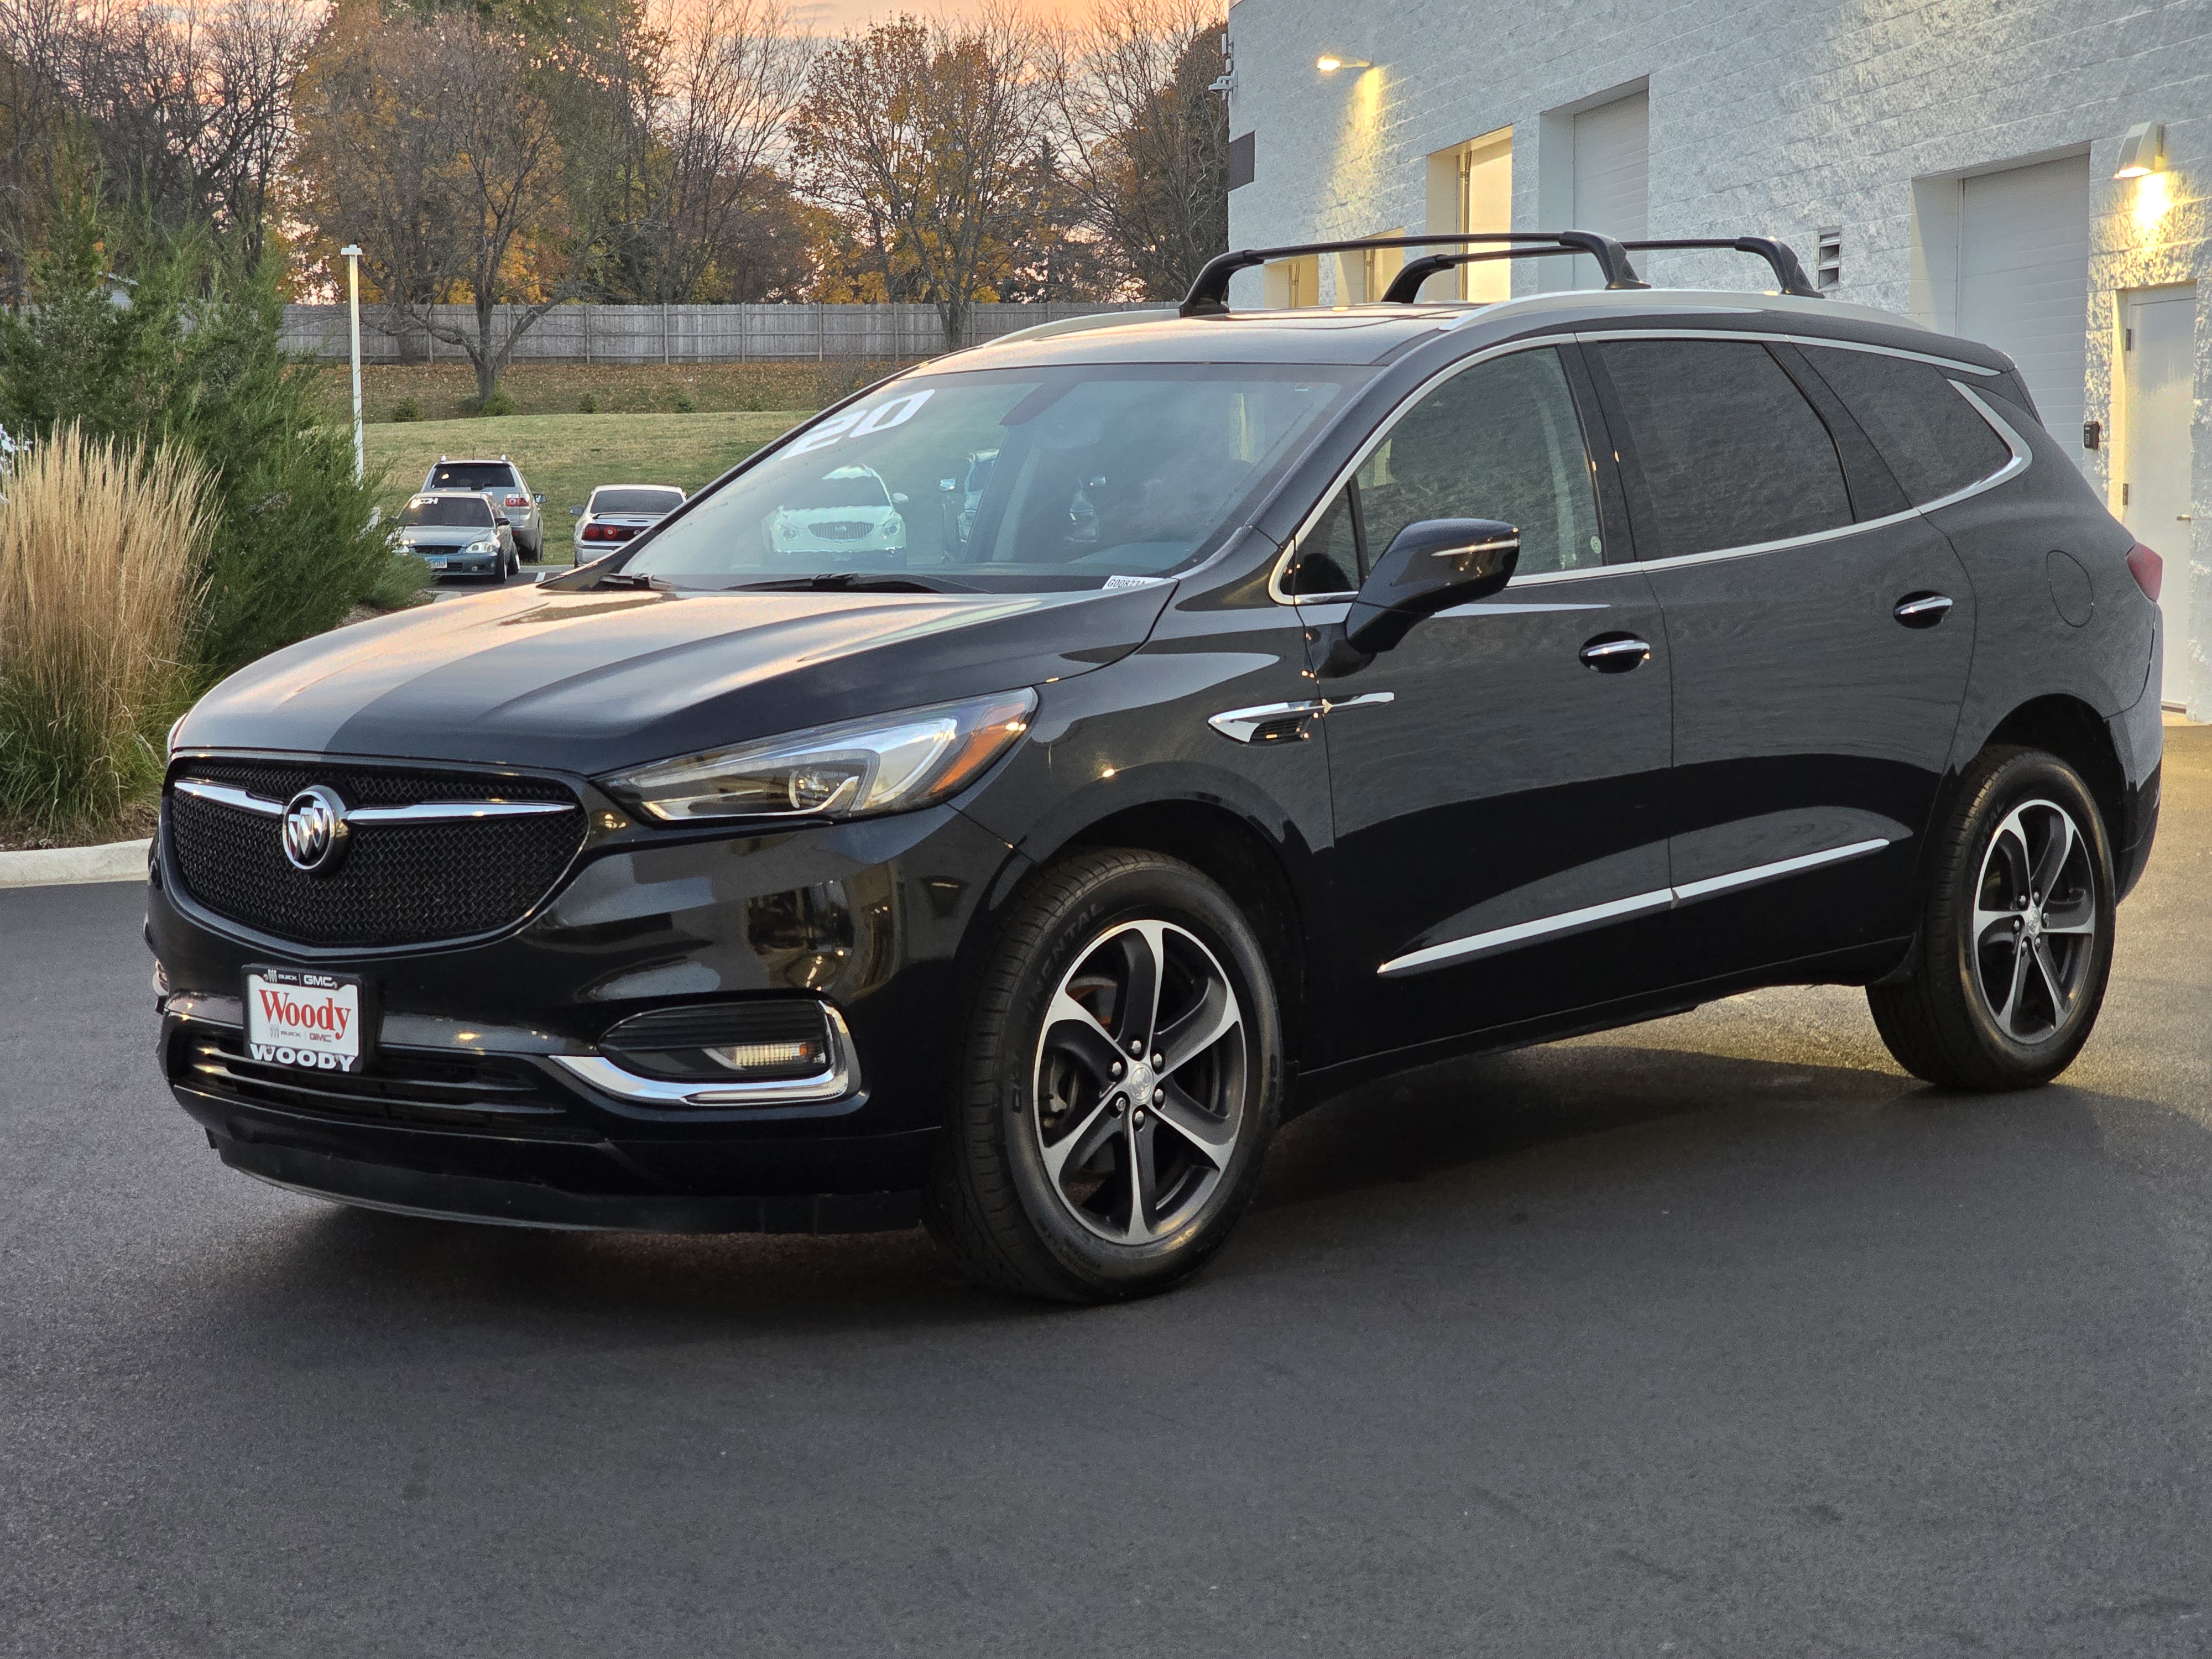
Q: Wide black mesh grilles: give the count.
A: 1